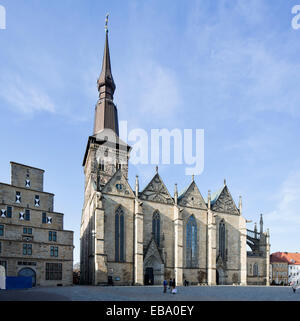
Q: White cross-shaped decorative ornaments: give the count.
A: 6